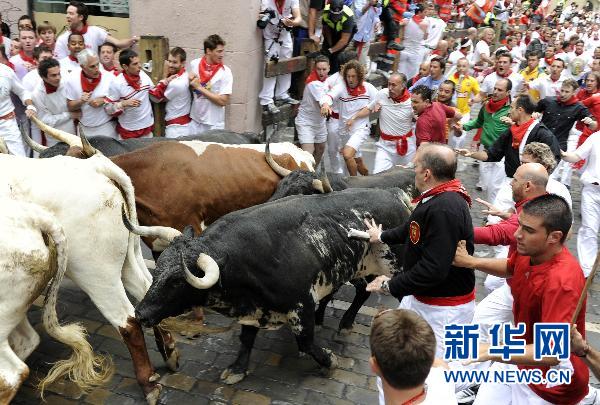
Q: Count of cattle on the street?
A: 6